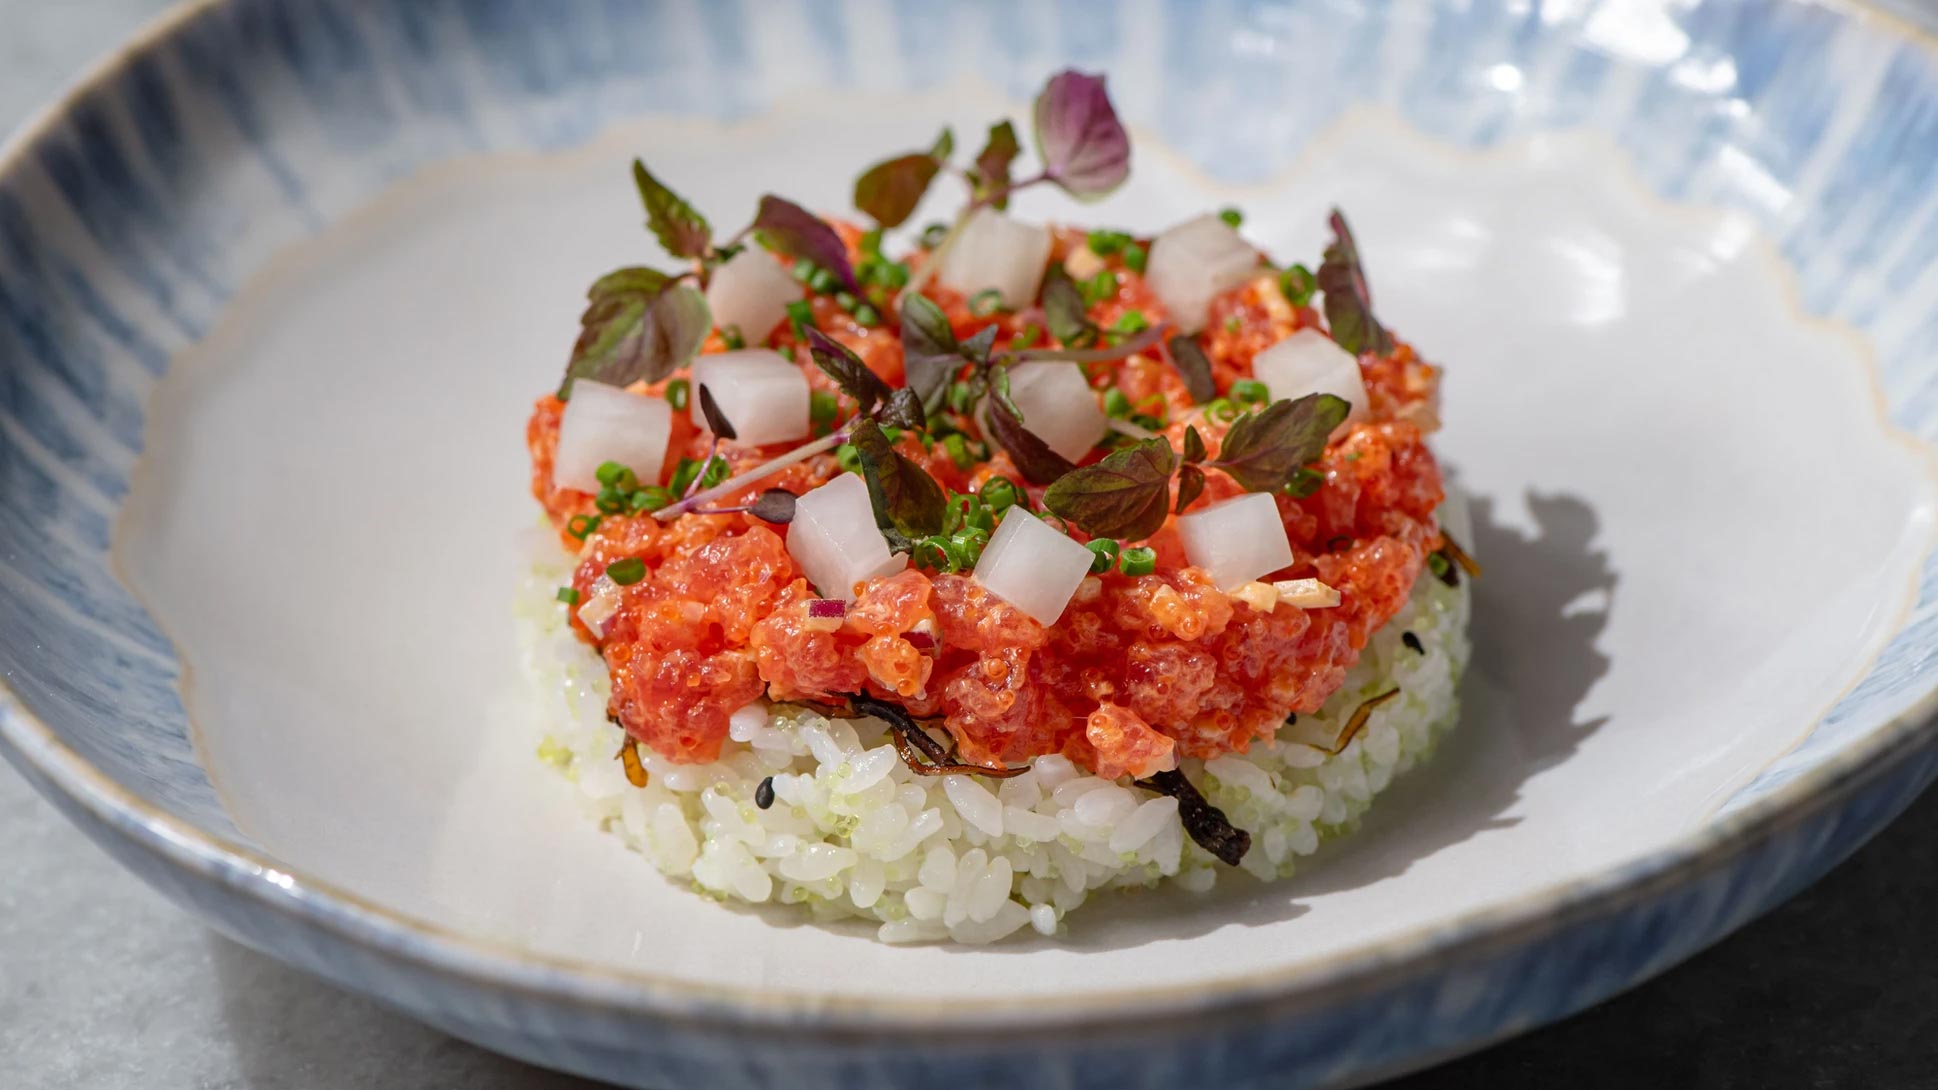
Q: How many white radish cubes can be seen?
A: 10